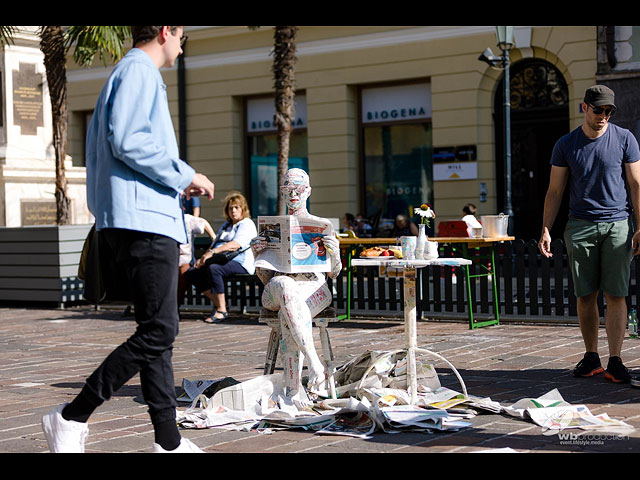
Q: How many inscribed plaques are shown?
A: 2